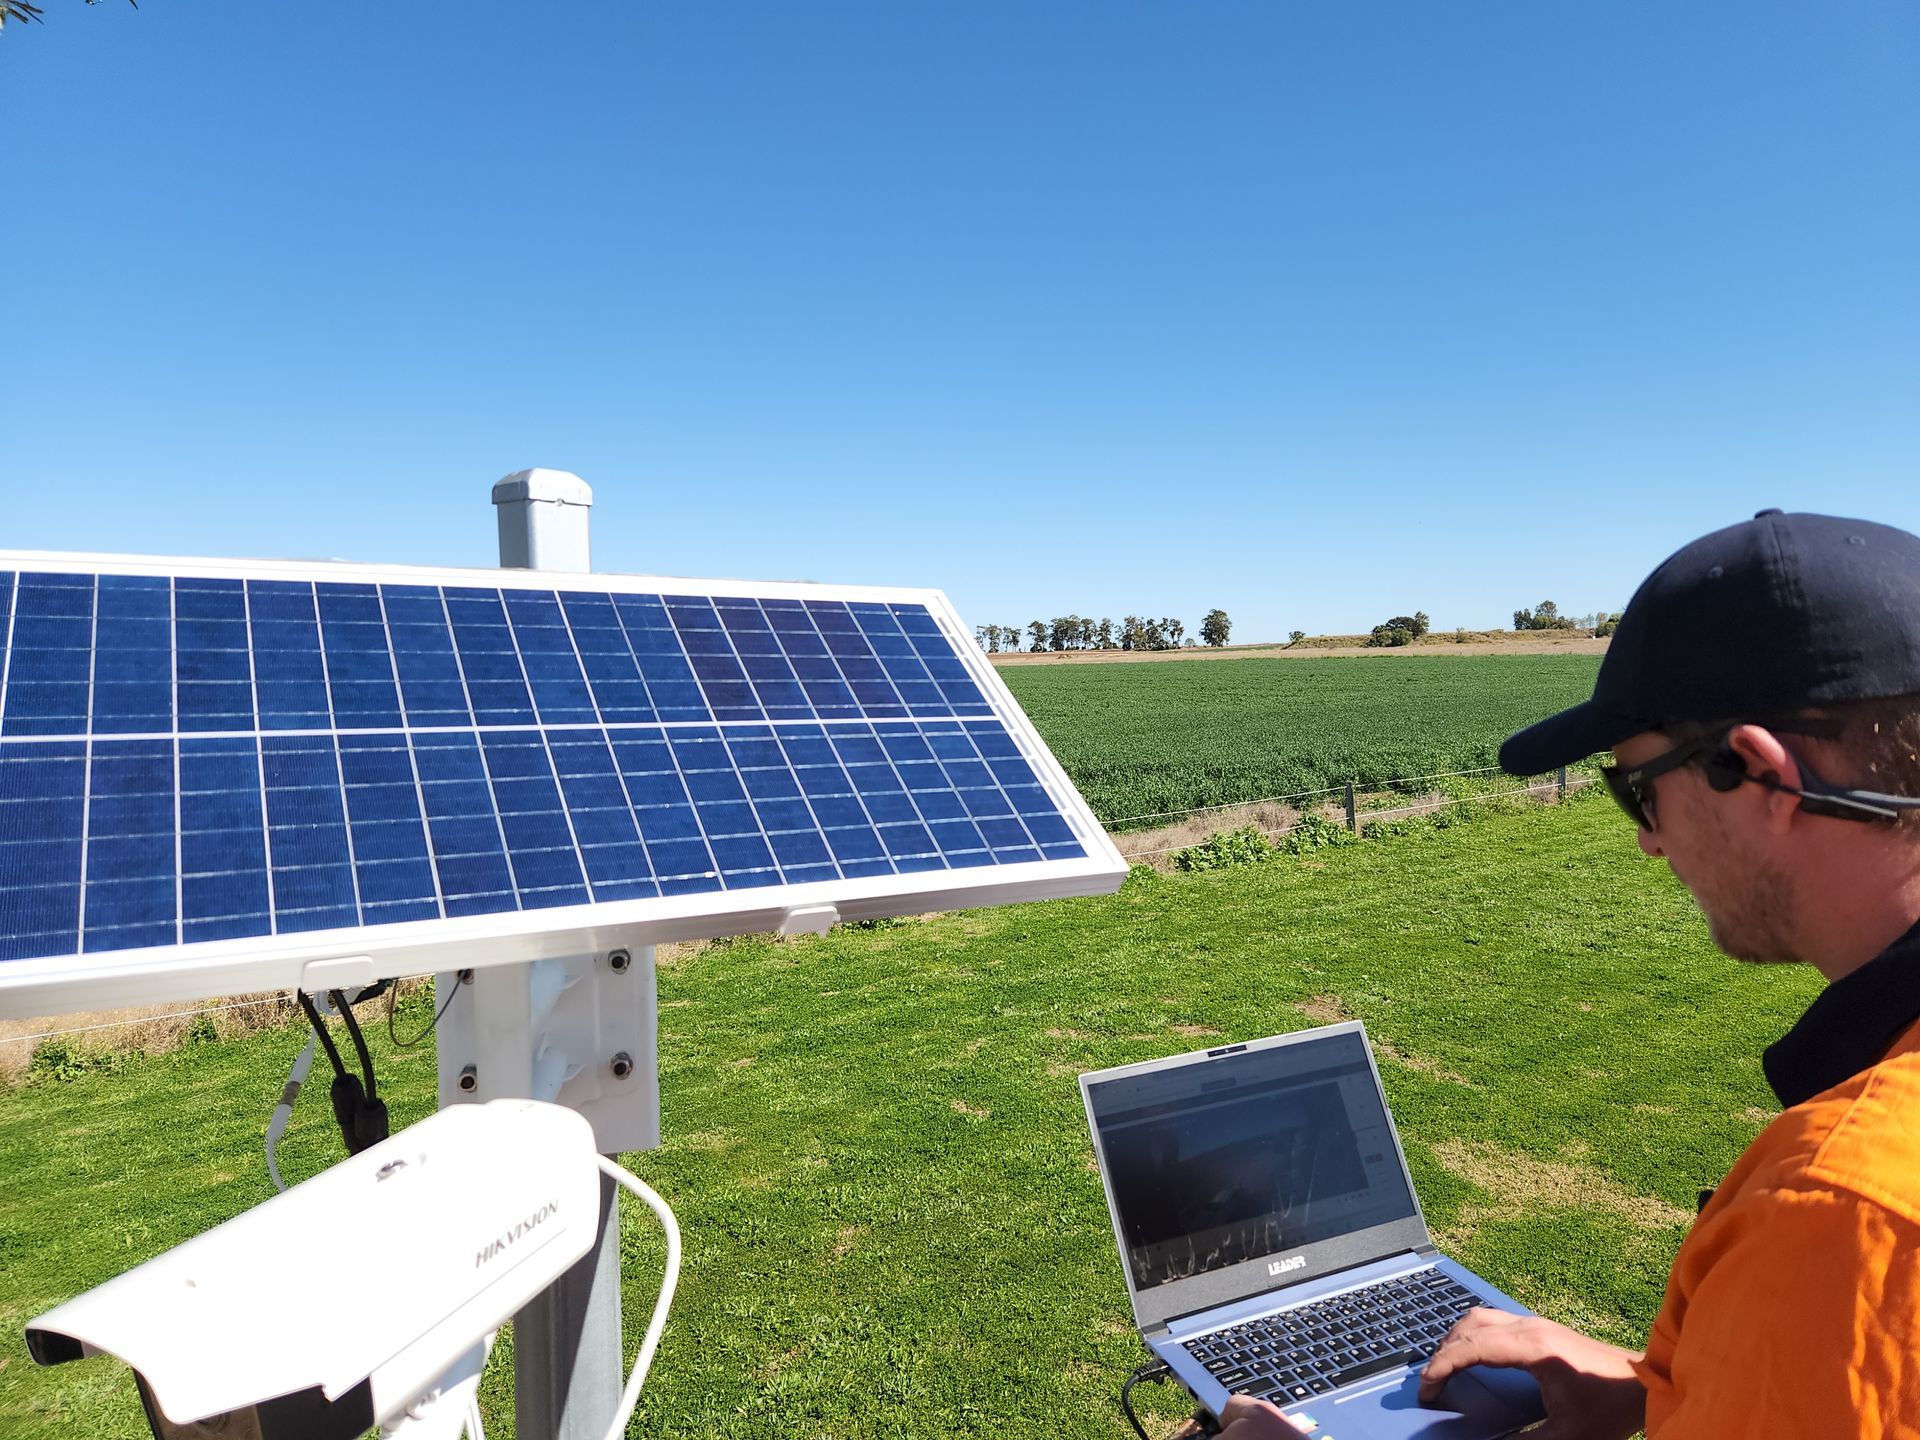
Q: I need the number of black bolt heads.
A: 4